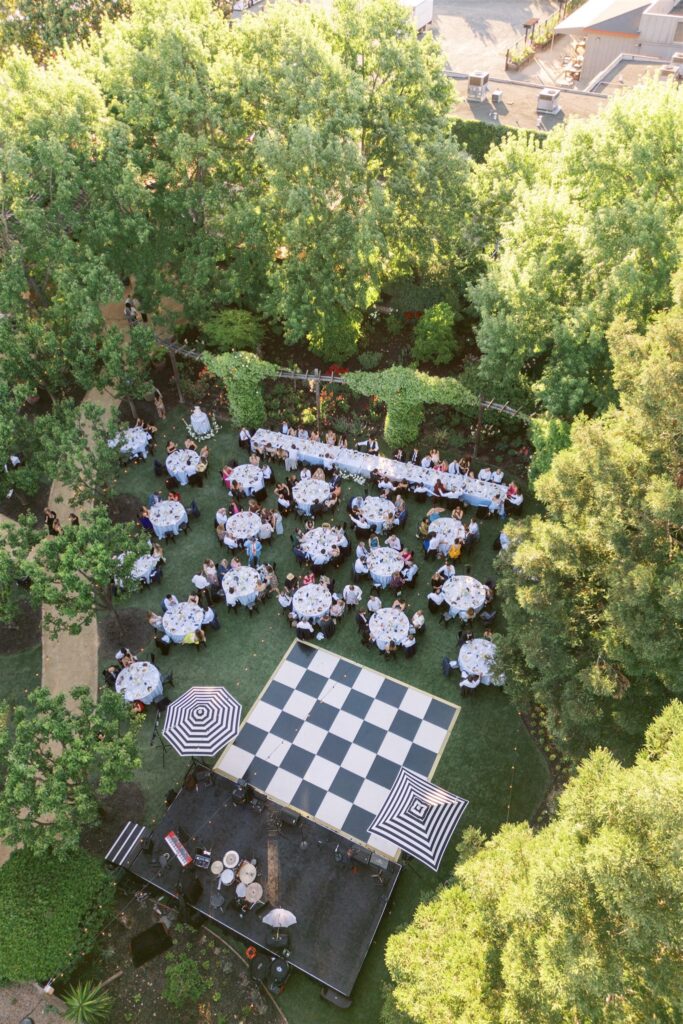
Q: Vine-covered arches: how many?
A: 2